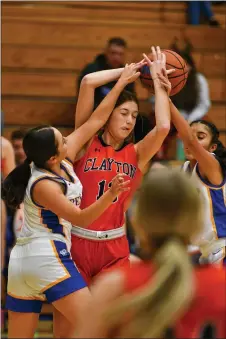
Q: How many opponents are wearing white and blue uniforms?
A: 2